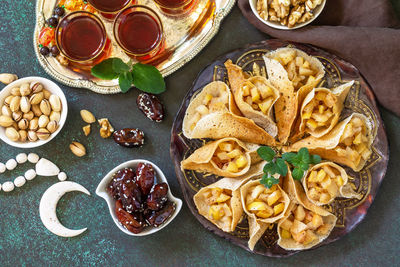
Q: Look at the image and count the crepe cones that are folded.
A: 10